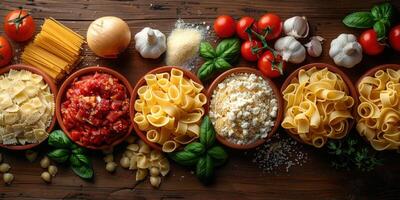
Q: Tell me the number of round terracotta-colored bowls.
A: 6